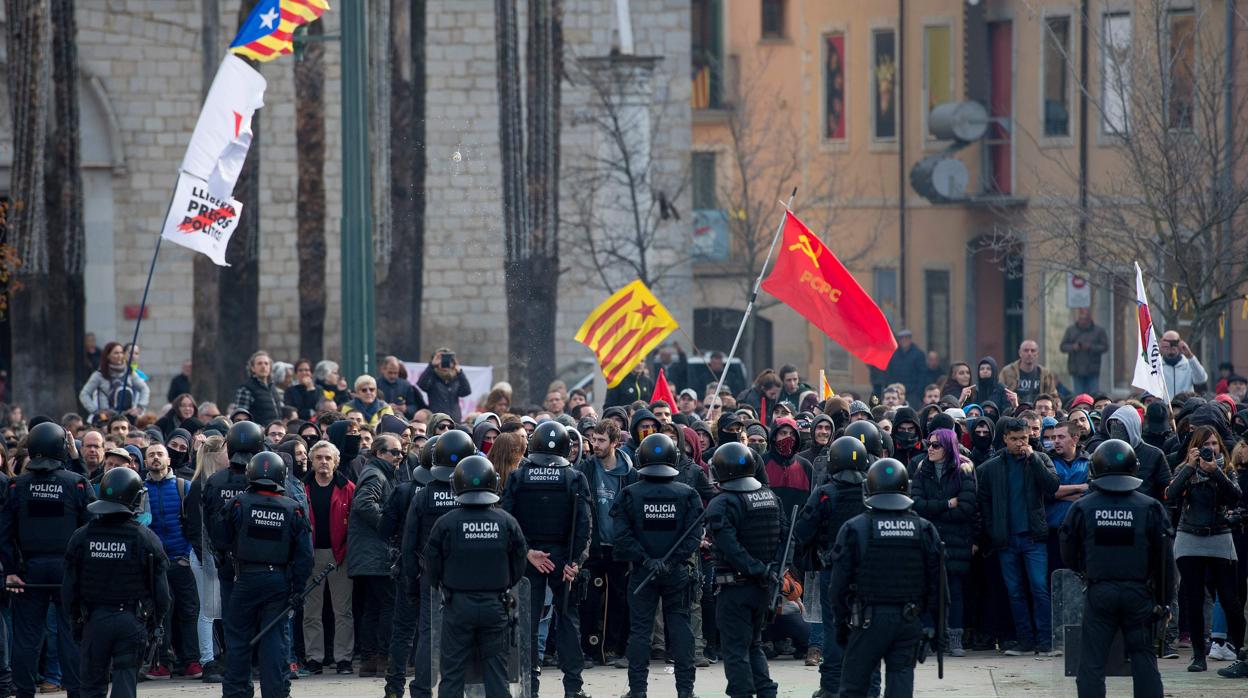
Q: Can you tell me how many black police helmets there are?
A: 14